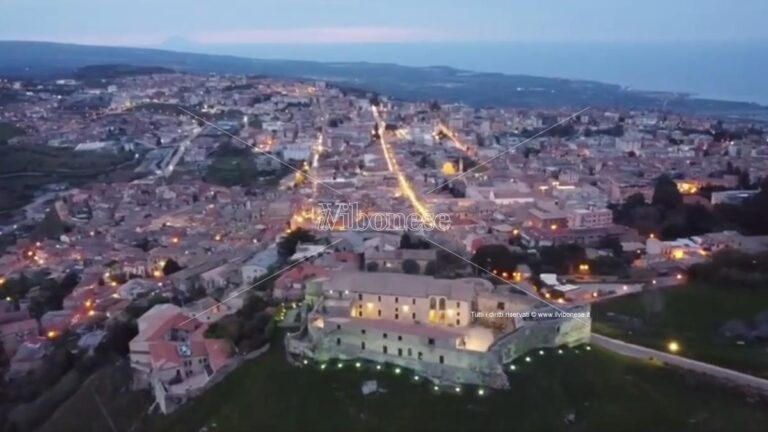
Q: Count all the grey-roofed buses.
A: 0